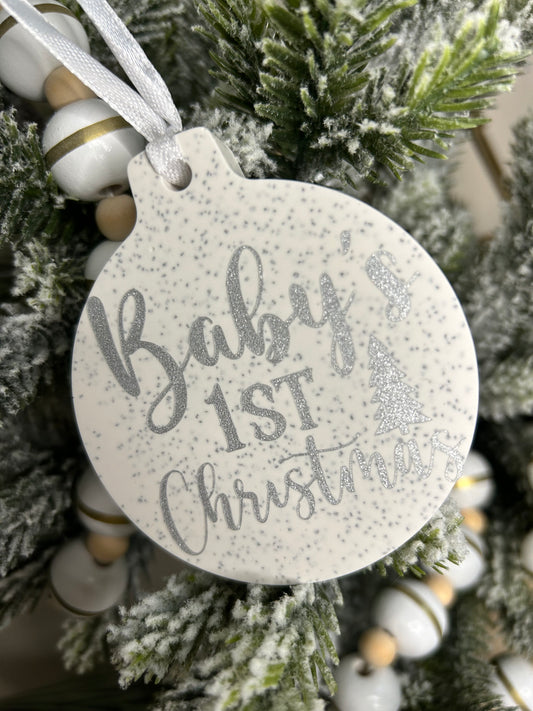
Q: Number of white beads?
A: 11